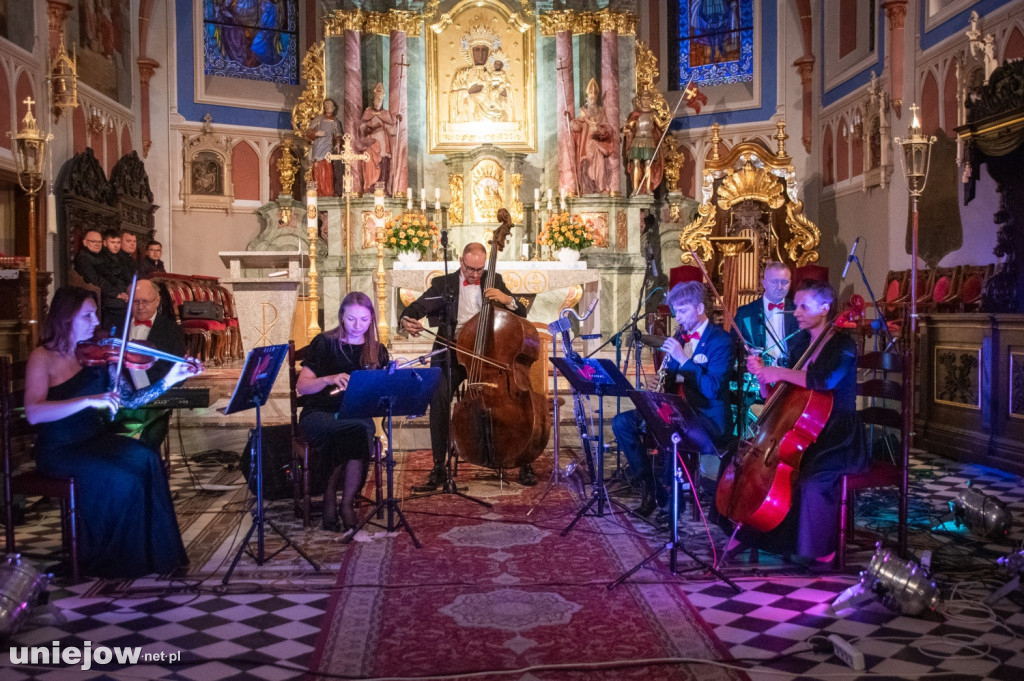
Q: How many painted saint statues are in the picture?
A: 4